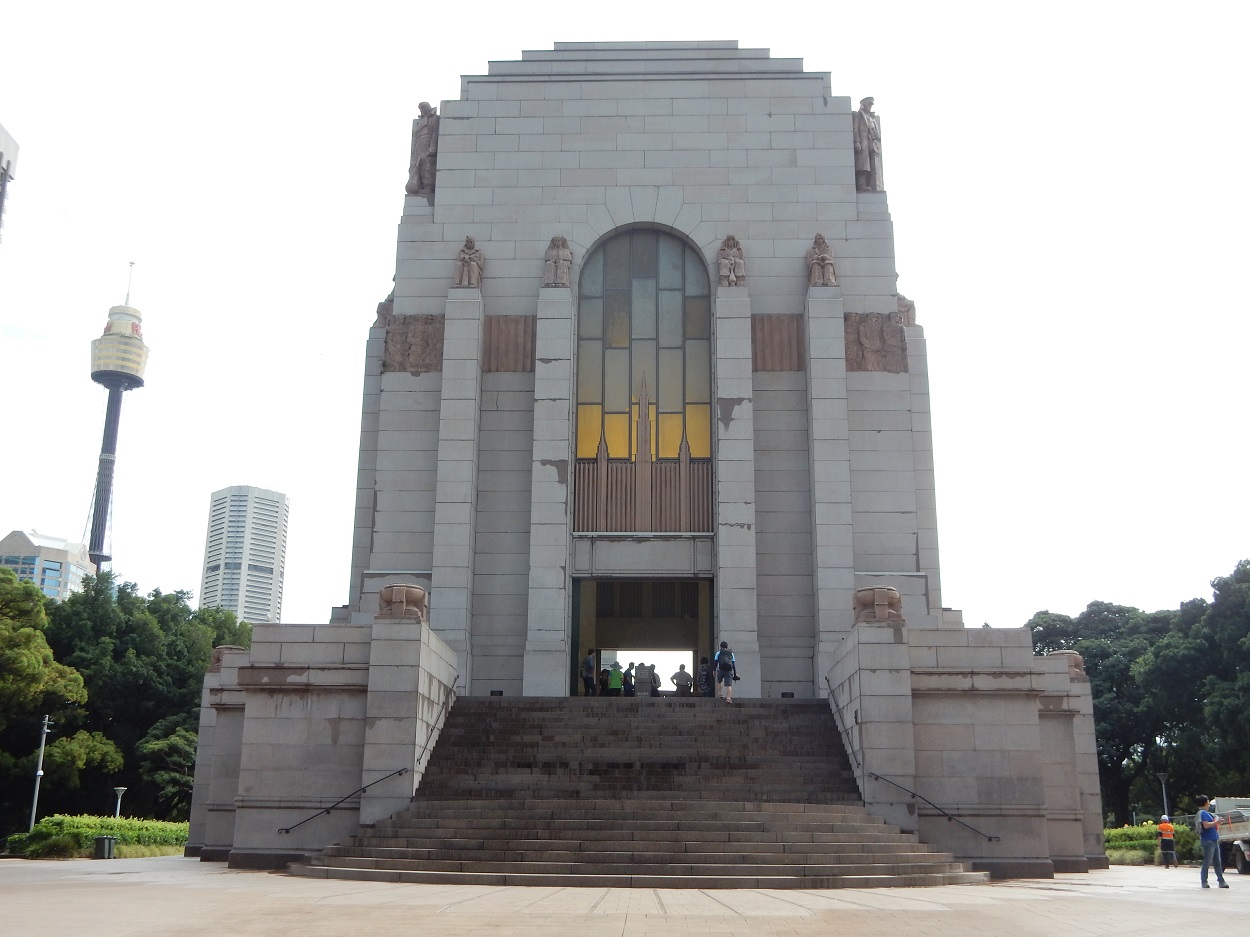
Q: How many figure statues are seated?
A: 4